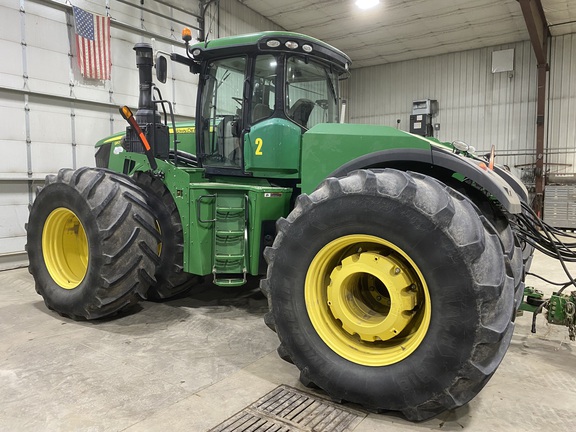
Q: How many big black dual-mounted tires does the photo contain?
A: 4